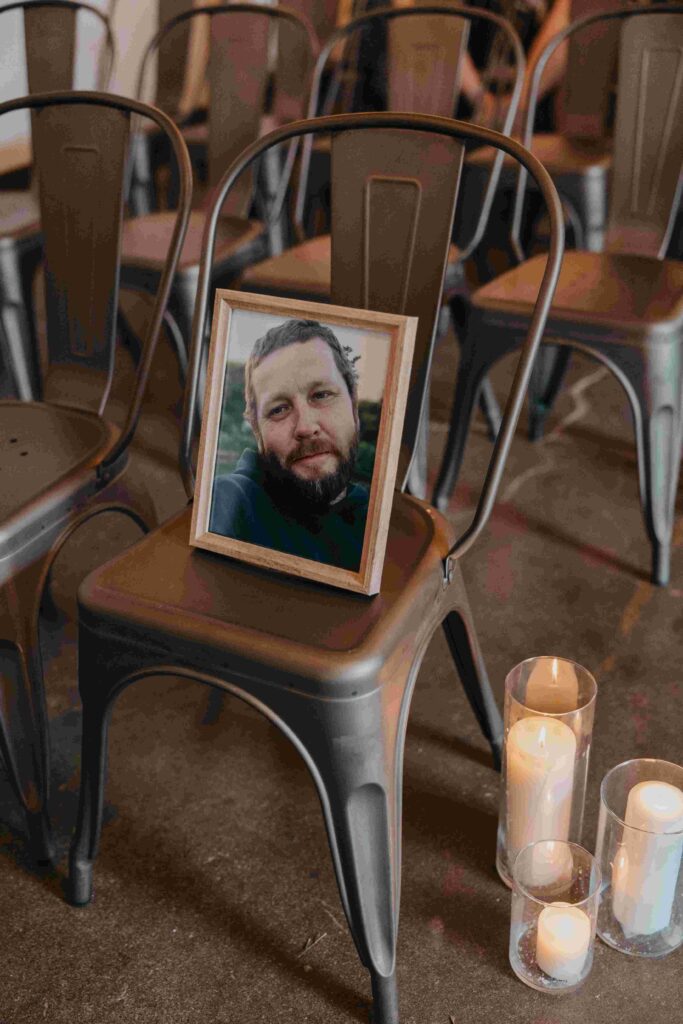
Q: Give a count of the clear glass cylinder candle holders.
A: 3